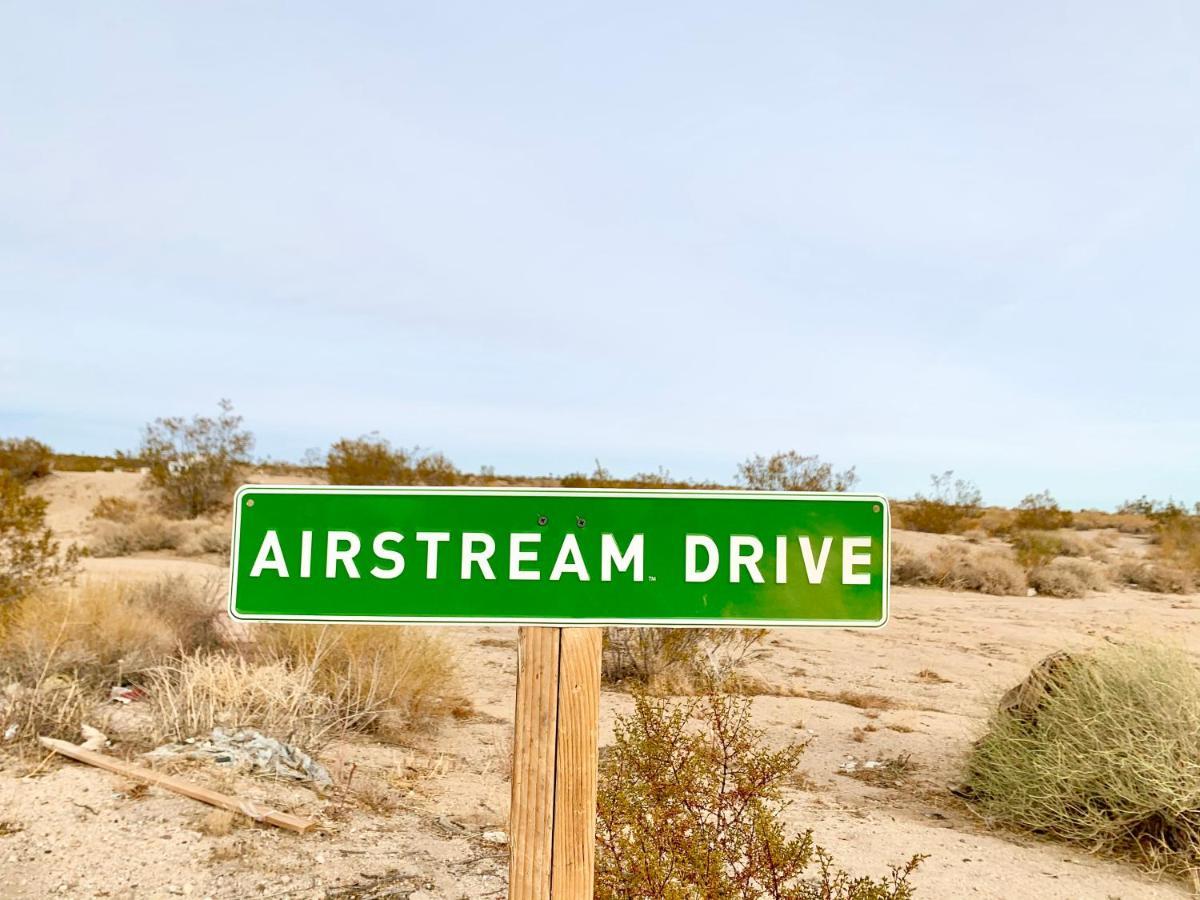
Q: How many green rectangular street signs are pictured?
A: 1